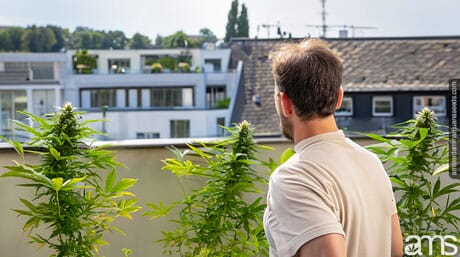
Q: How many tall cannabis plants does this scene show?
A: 3